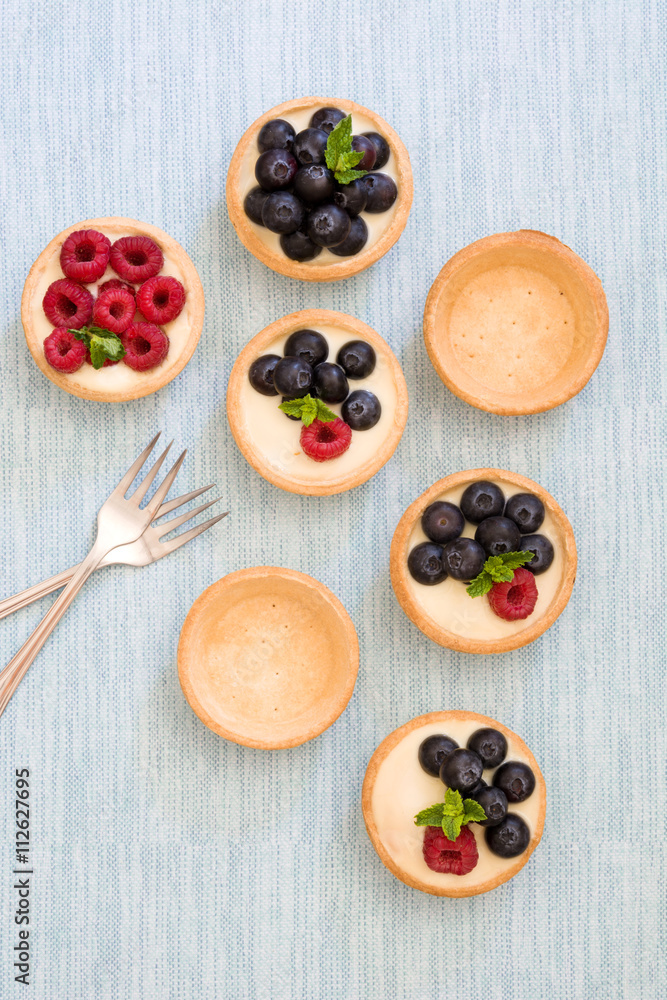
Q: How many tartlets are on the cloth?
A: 7